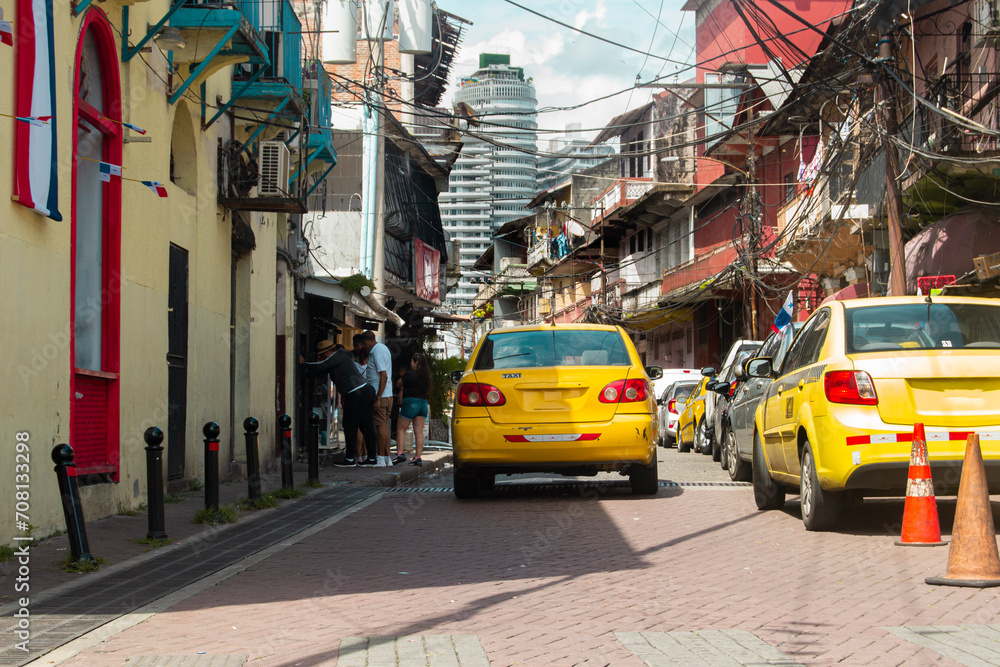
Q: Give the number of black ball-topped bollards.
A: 6